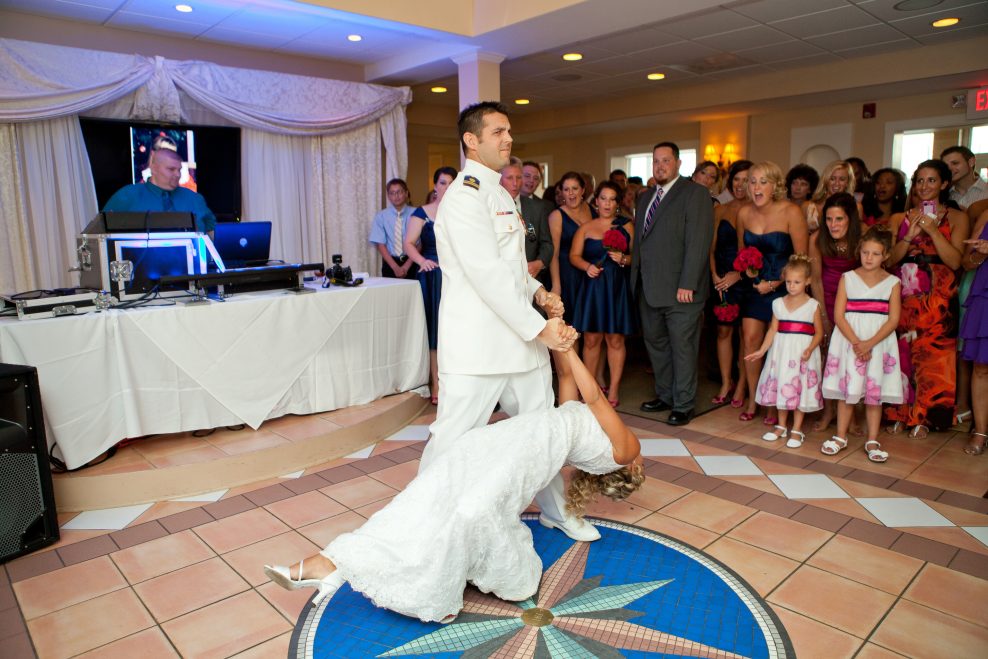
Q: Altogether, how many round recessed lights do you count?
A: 7